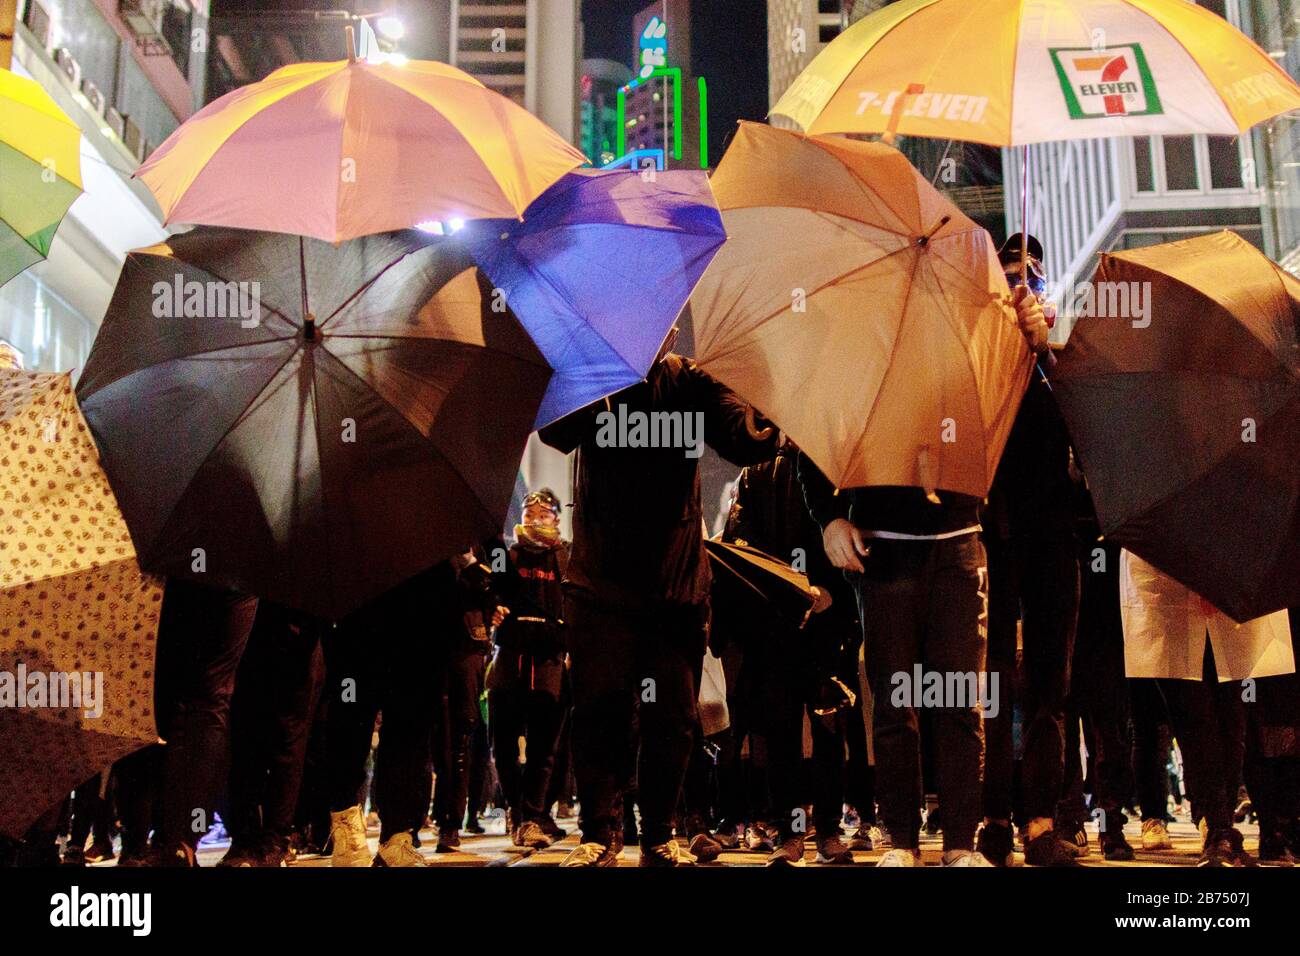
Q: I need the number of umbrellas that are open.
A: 8